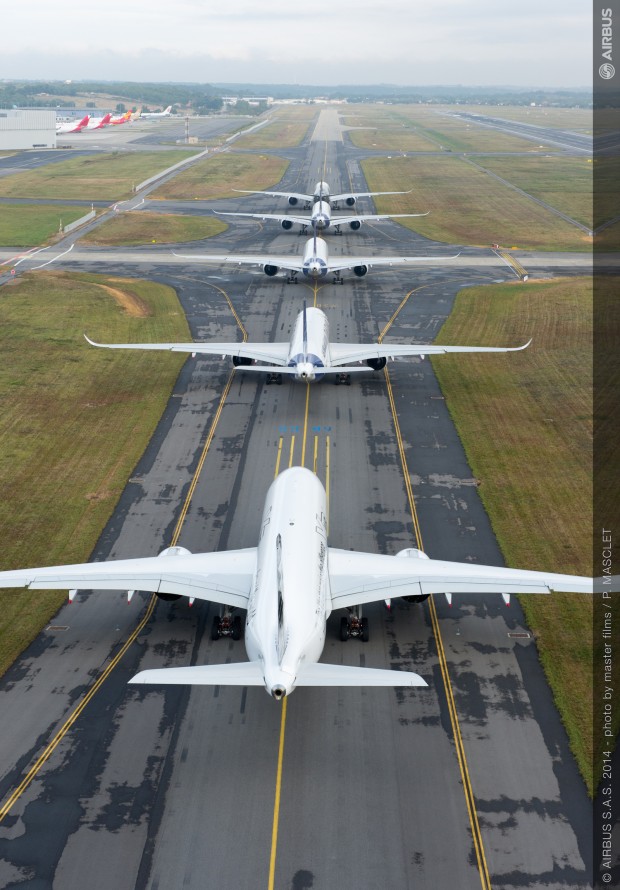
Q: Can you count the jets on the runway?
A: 5